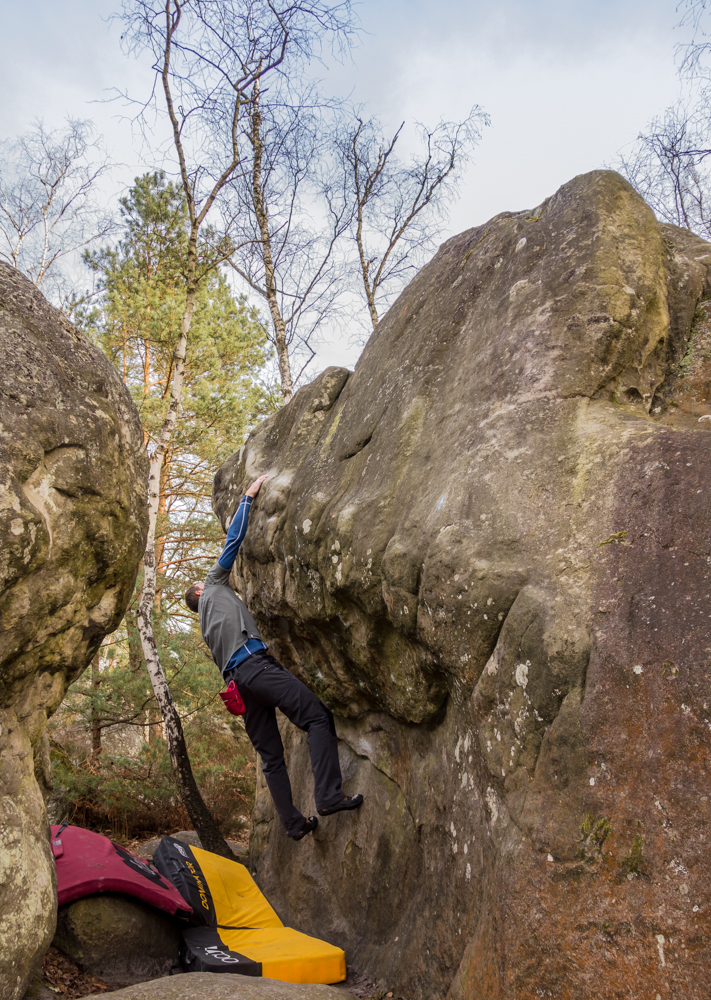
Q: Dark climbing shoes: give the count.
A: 2